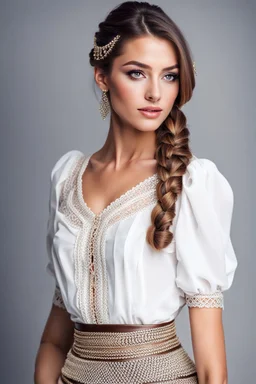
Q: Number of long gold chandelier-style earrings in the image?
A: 1